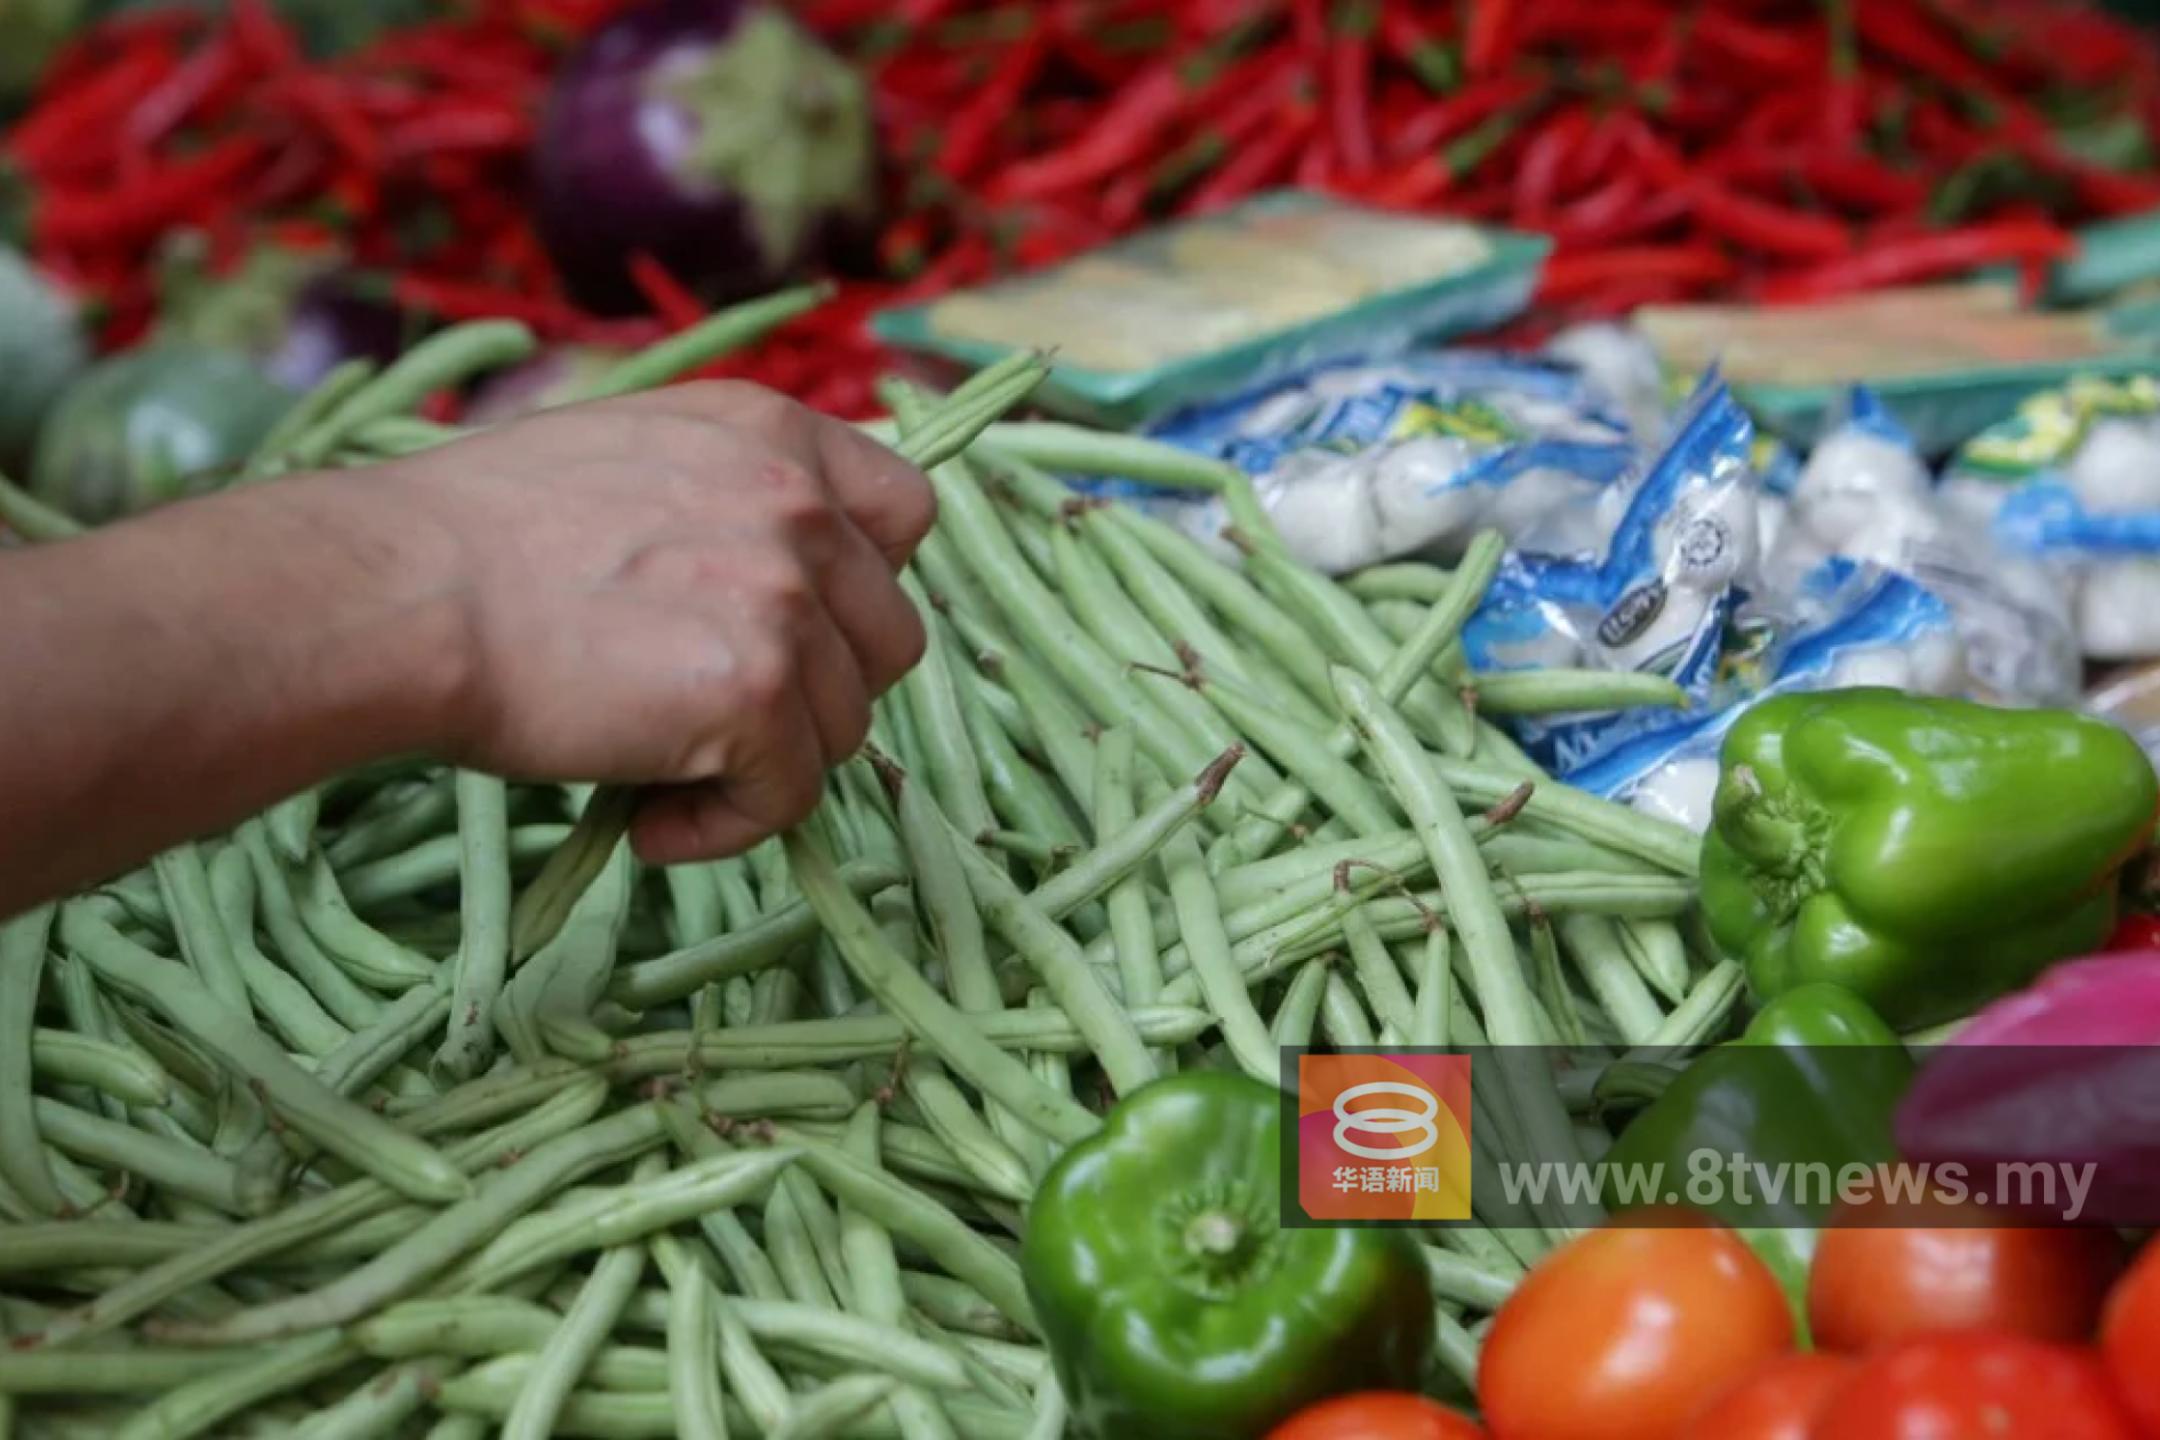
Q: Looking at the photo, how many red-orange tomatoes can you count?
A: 6